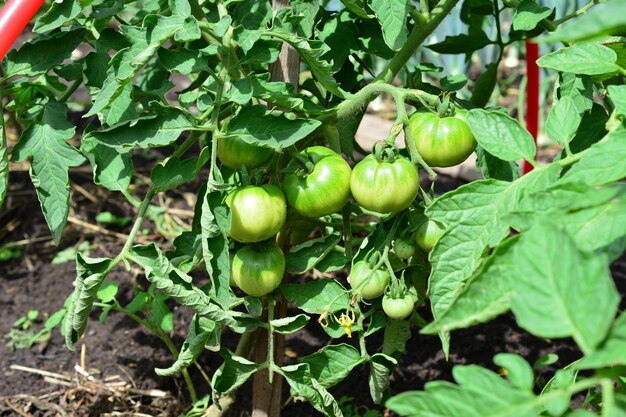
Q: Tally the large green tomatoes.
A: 6